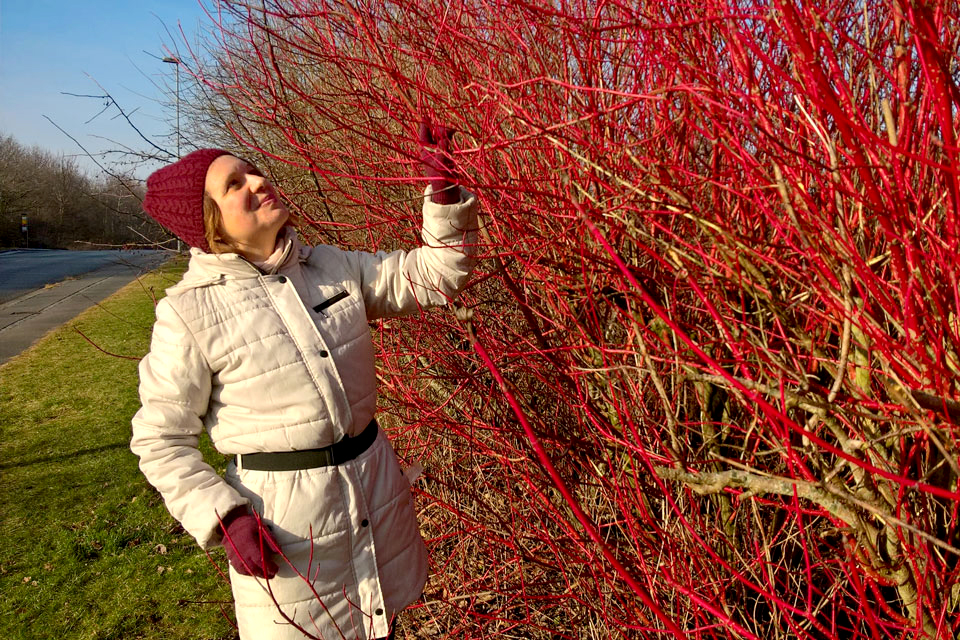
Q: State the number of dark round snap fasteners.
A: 4